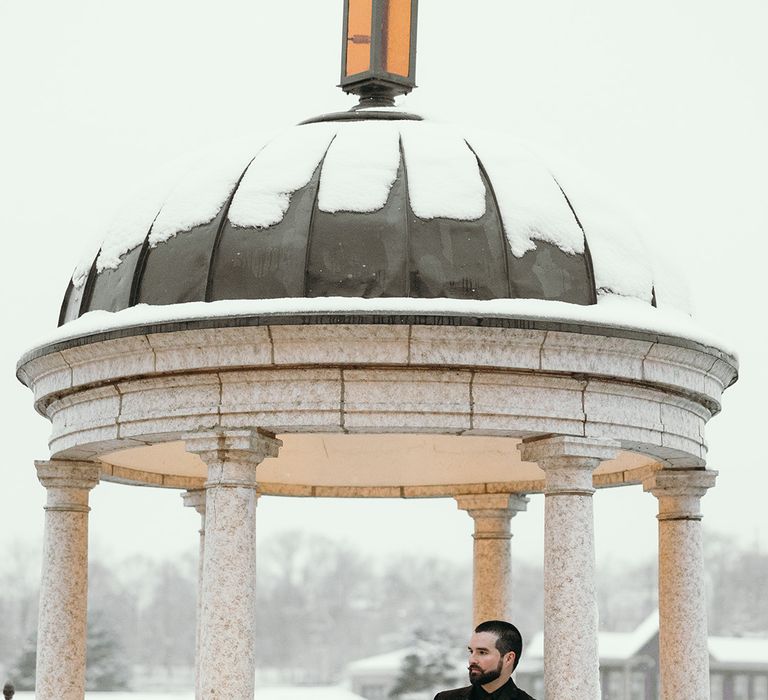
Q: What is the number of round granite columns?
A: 6